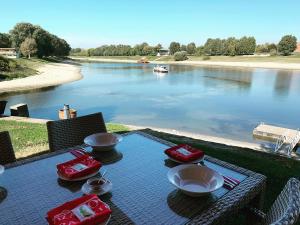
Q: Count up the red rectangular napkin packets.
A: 3